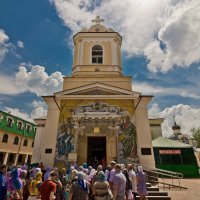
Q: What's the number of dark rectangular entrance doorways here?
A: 1